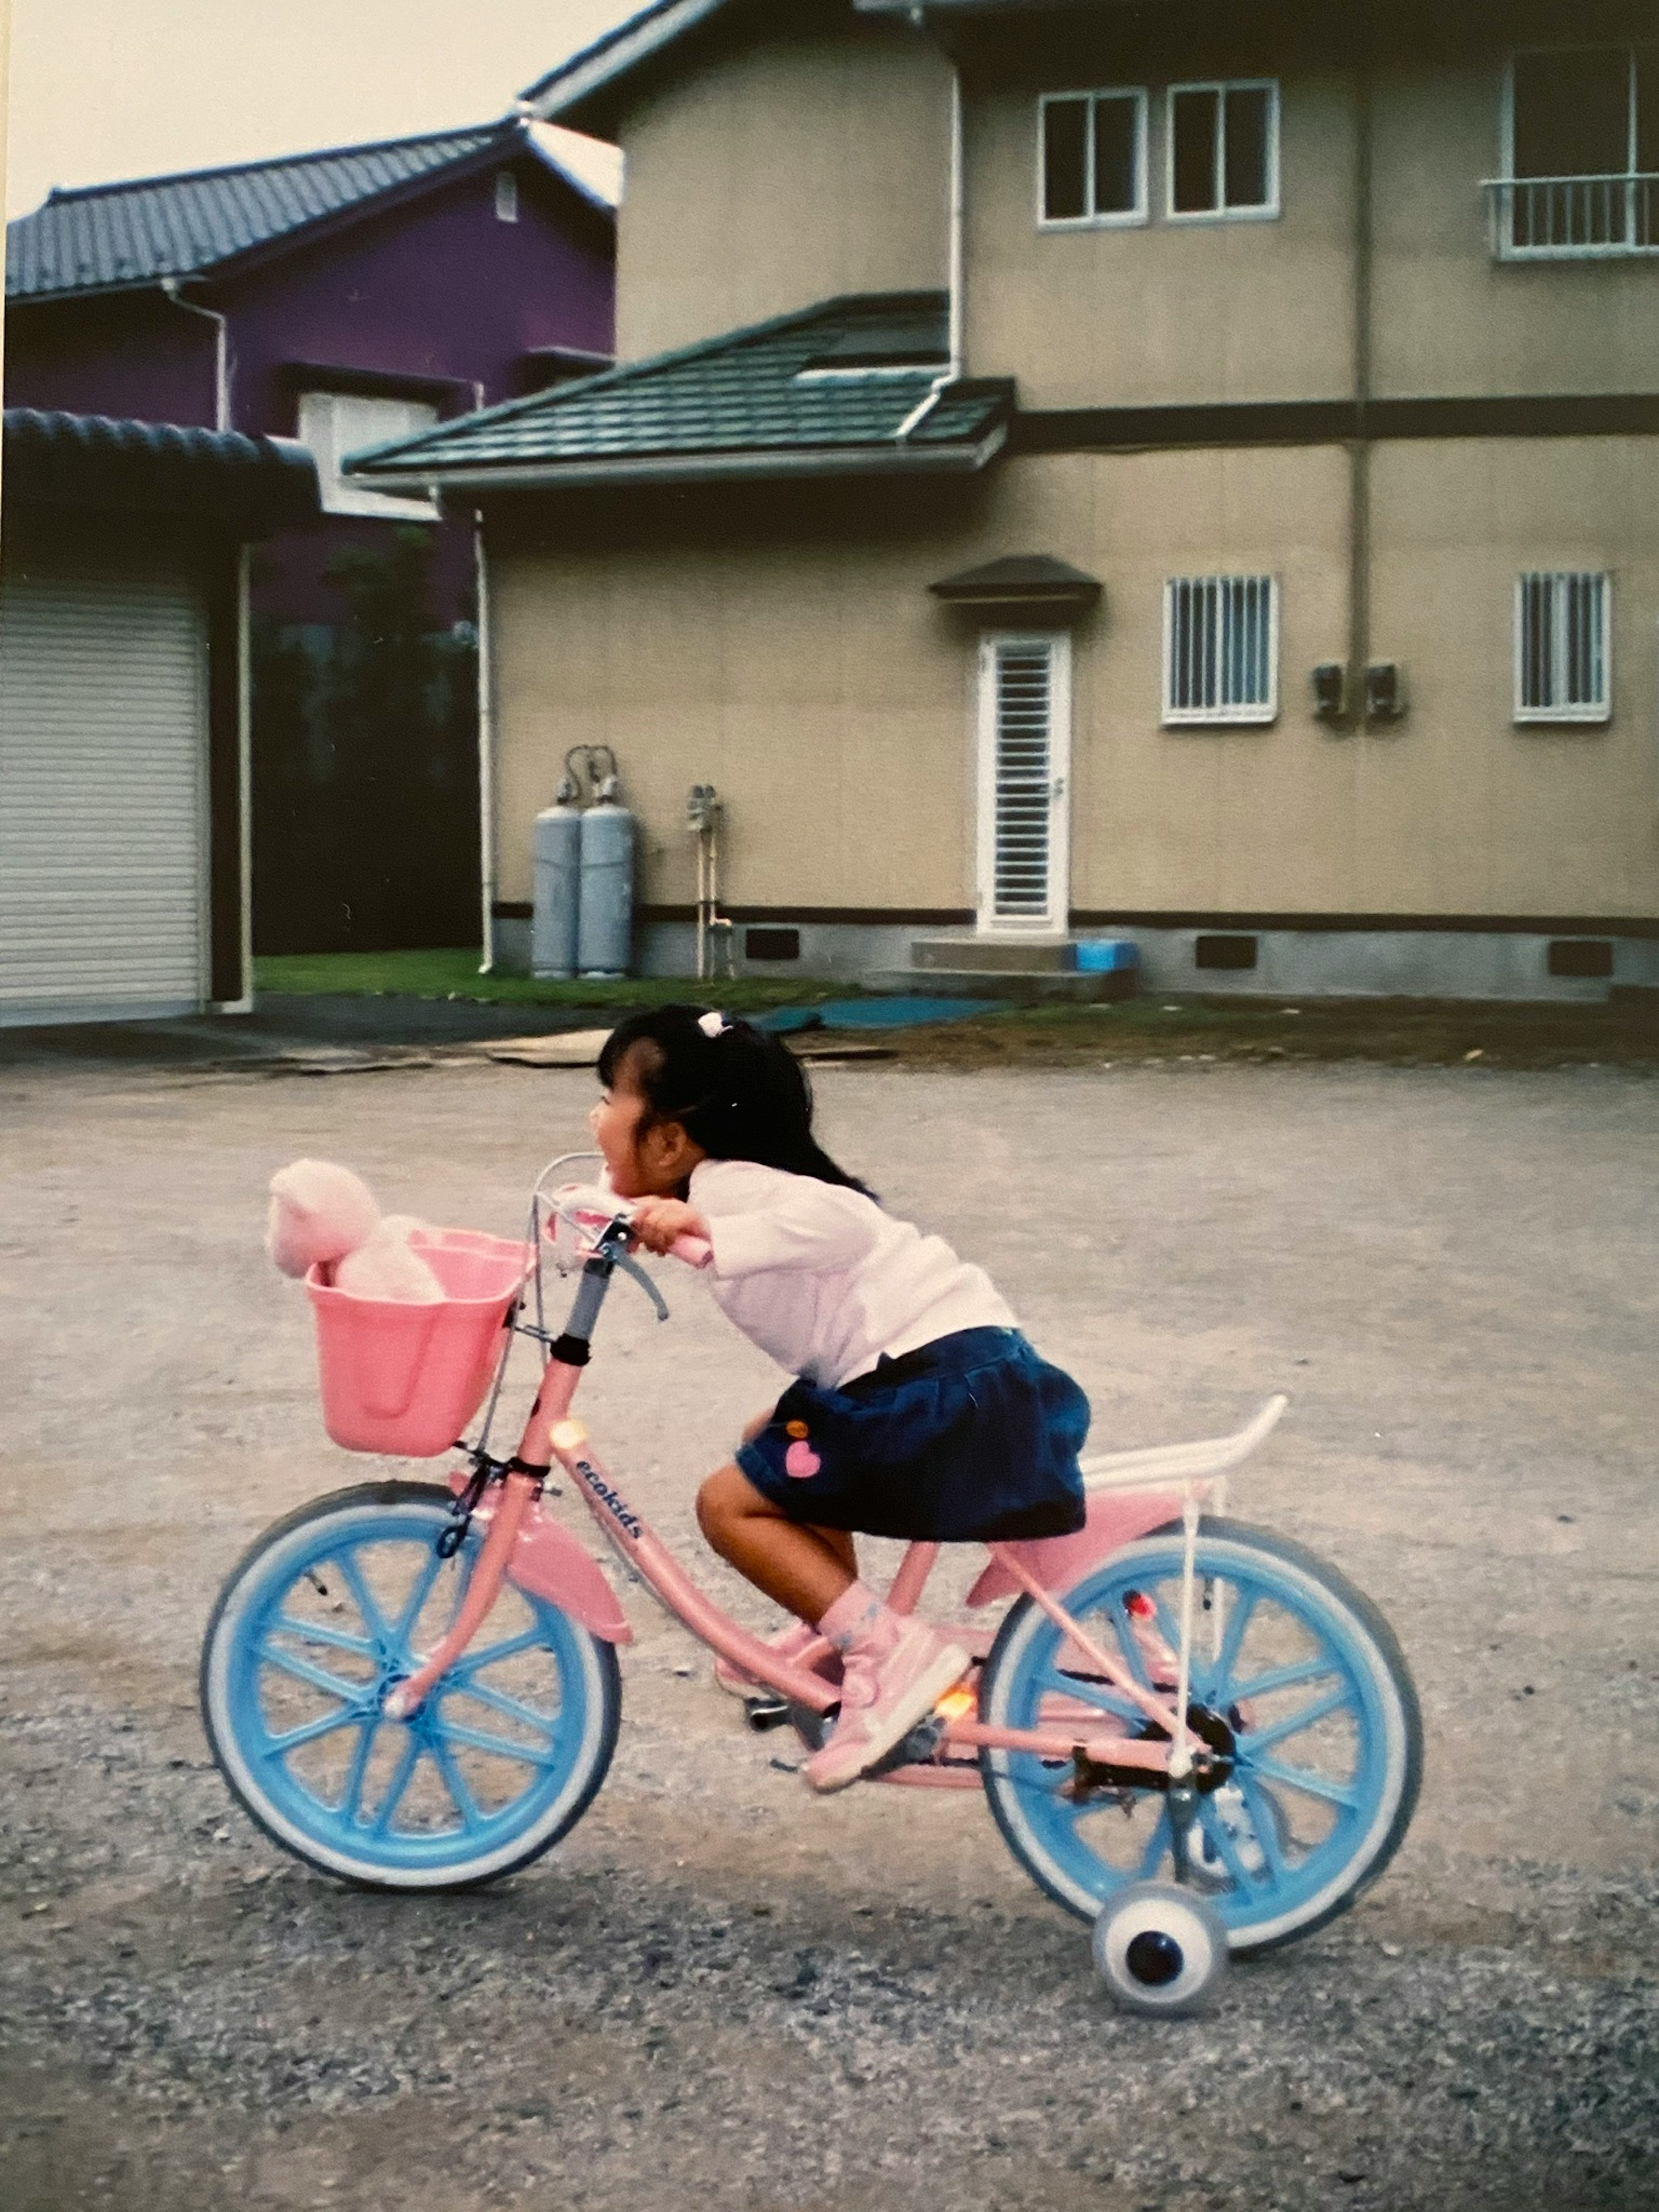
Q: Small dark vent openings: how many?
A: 3